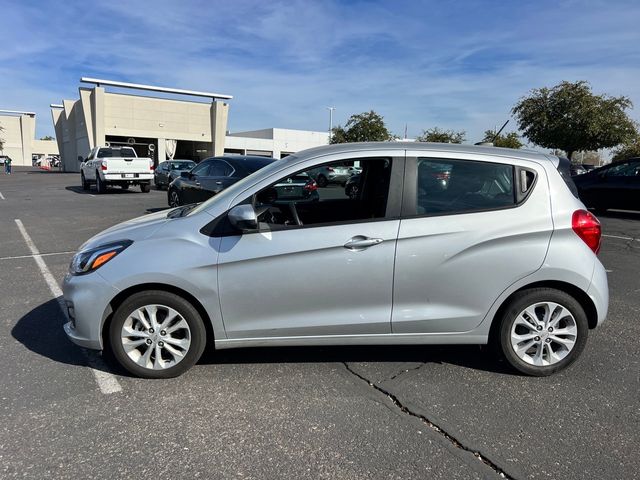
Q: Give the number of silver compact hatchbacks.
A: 1